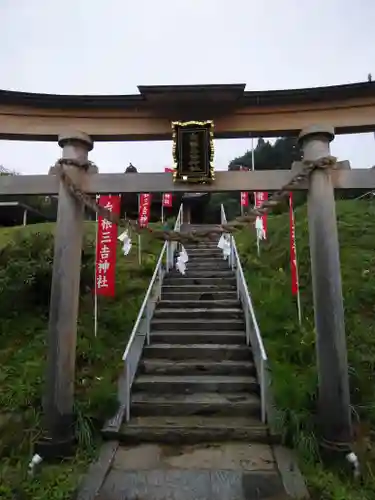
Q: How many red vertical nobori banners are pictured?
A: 6